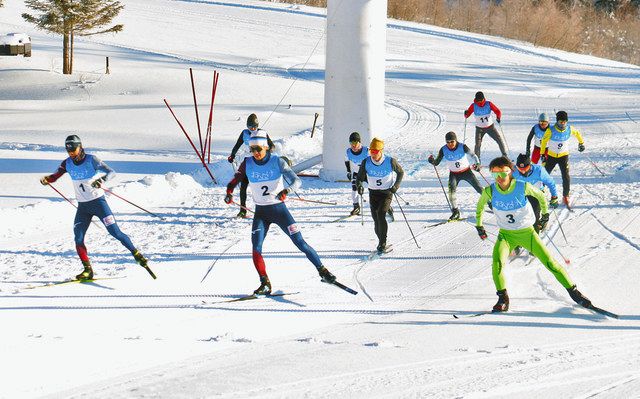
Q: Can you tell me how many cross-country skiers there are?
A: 11